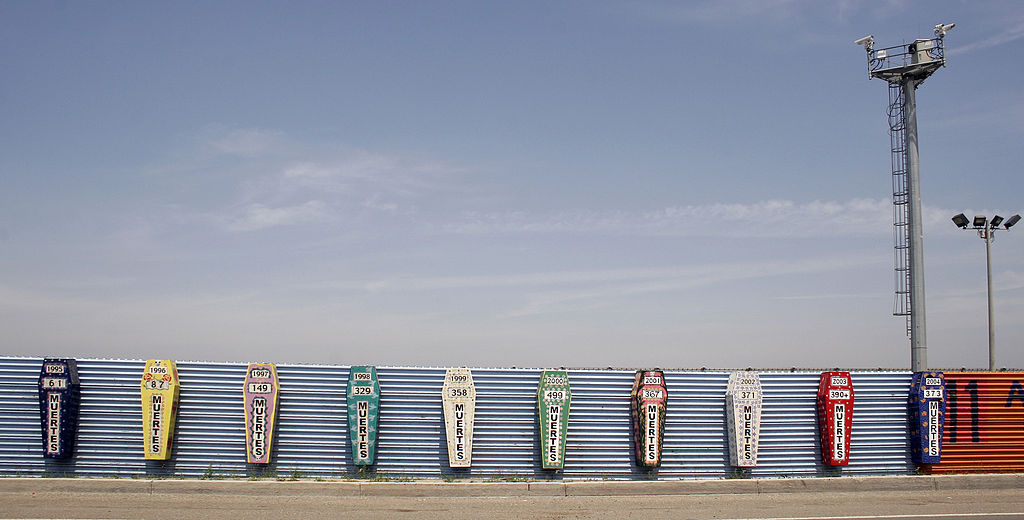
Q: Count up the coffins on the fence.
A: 10